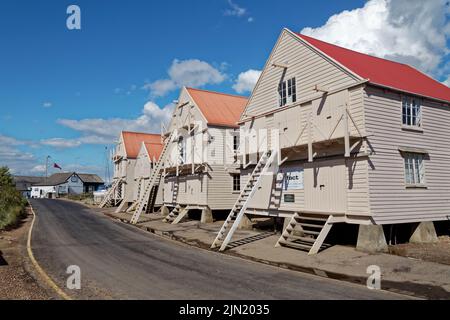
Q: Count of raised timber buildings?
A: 4